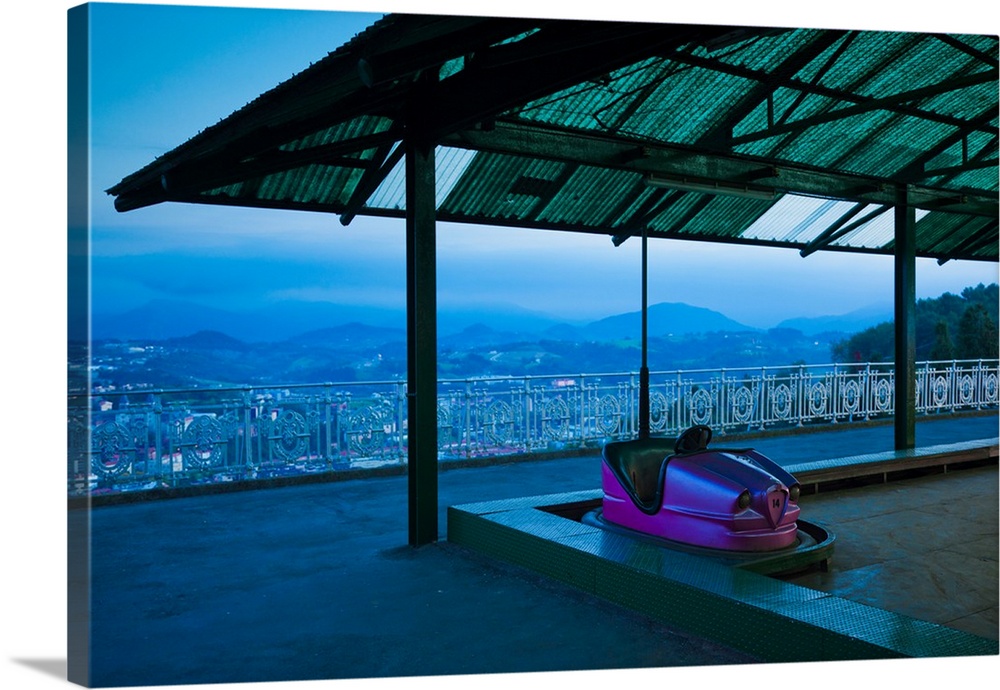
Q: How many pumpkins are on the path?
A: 0